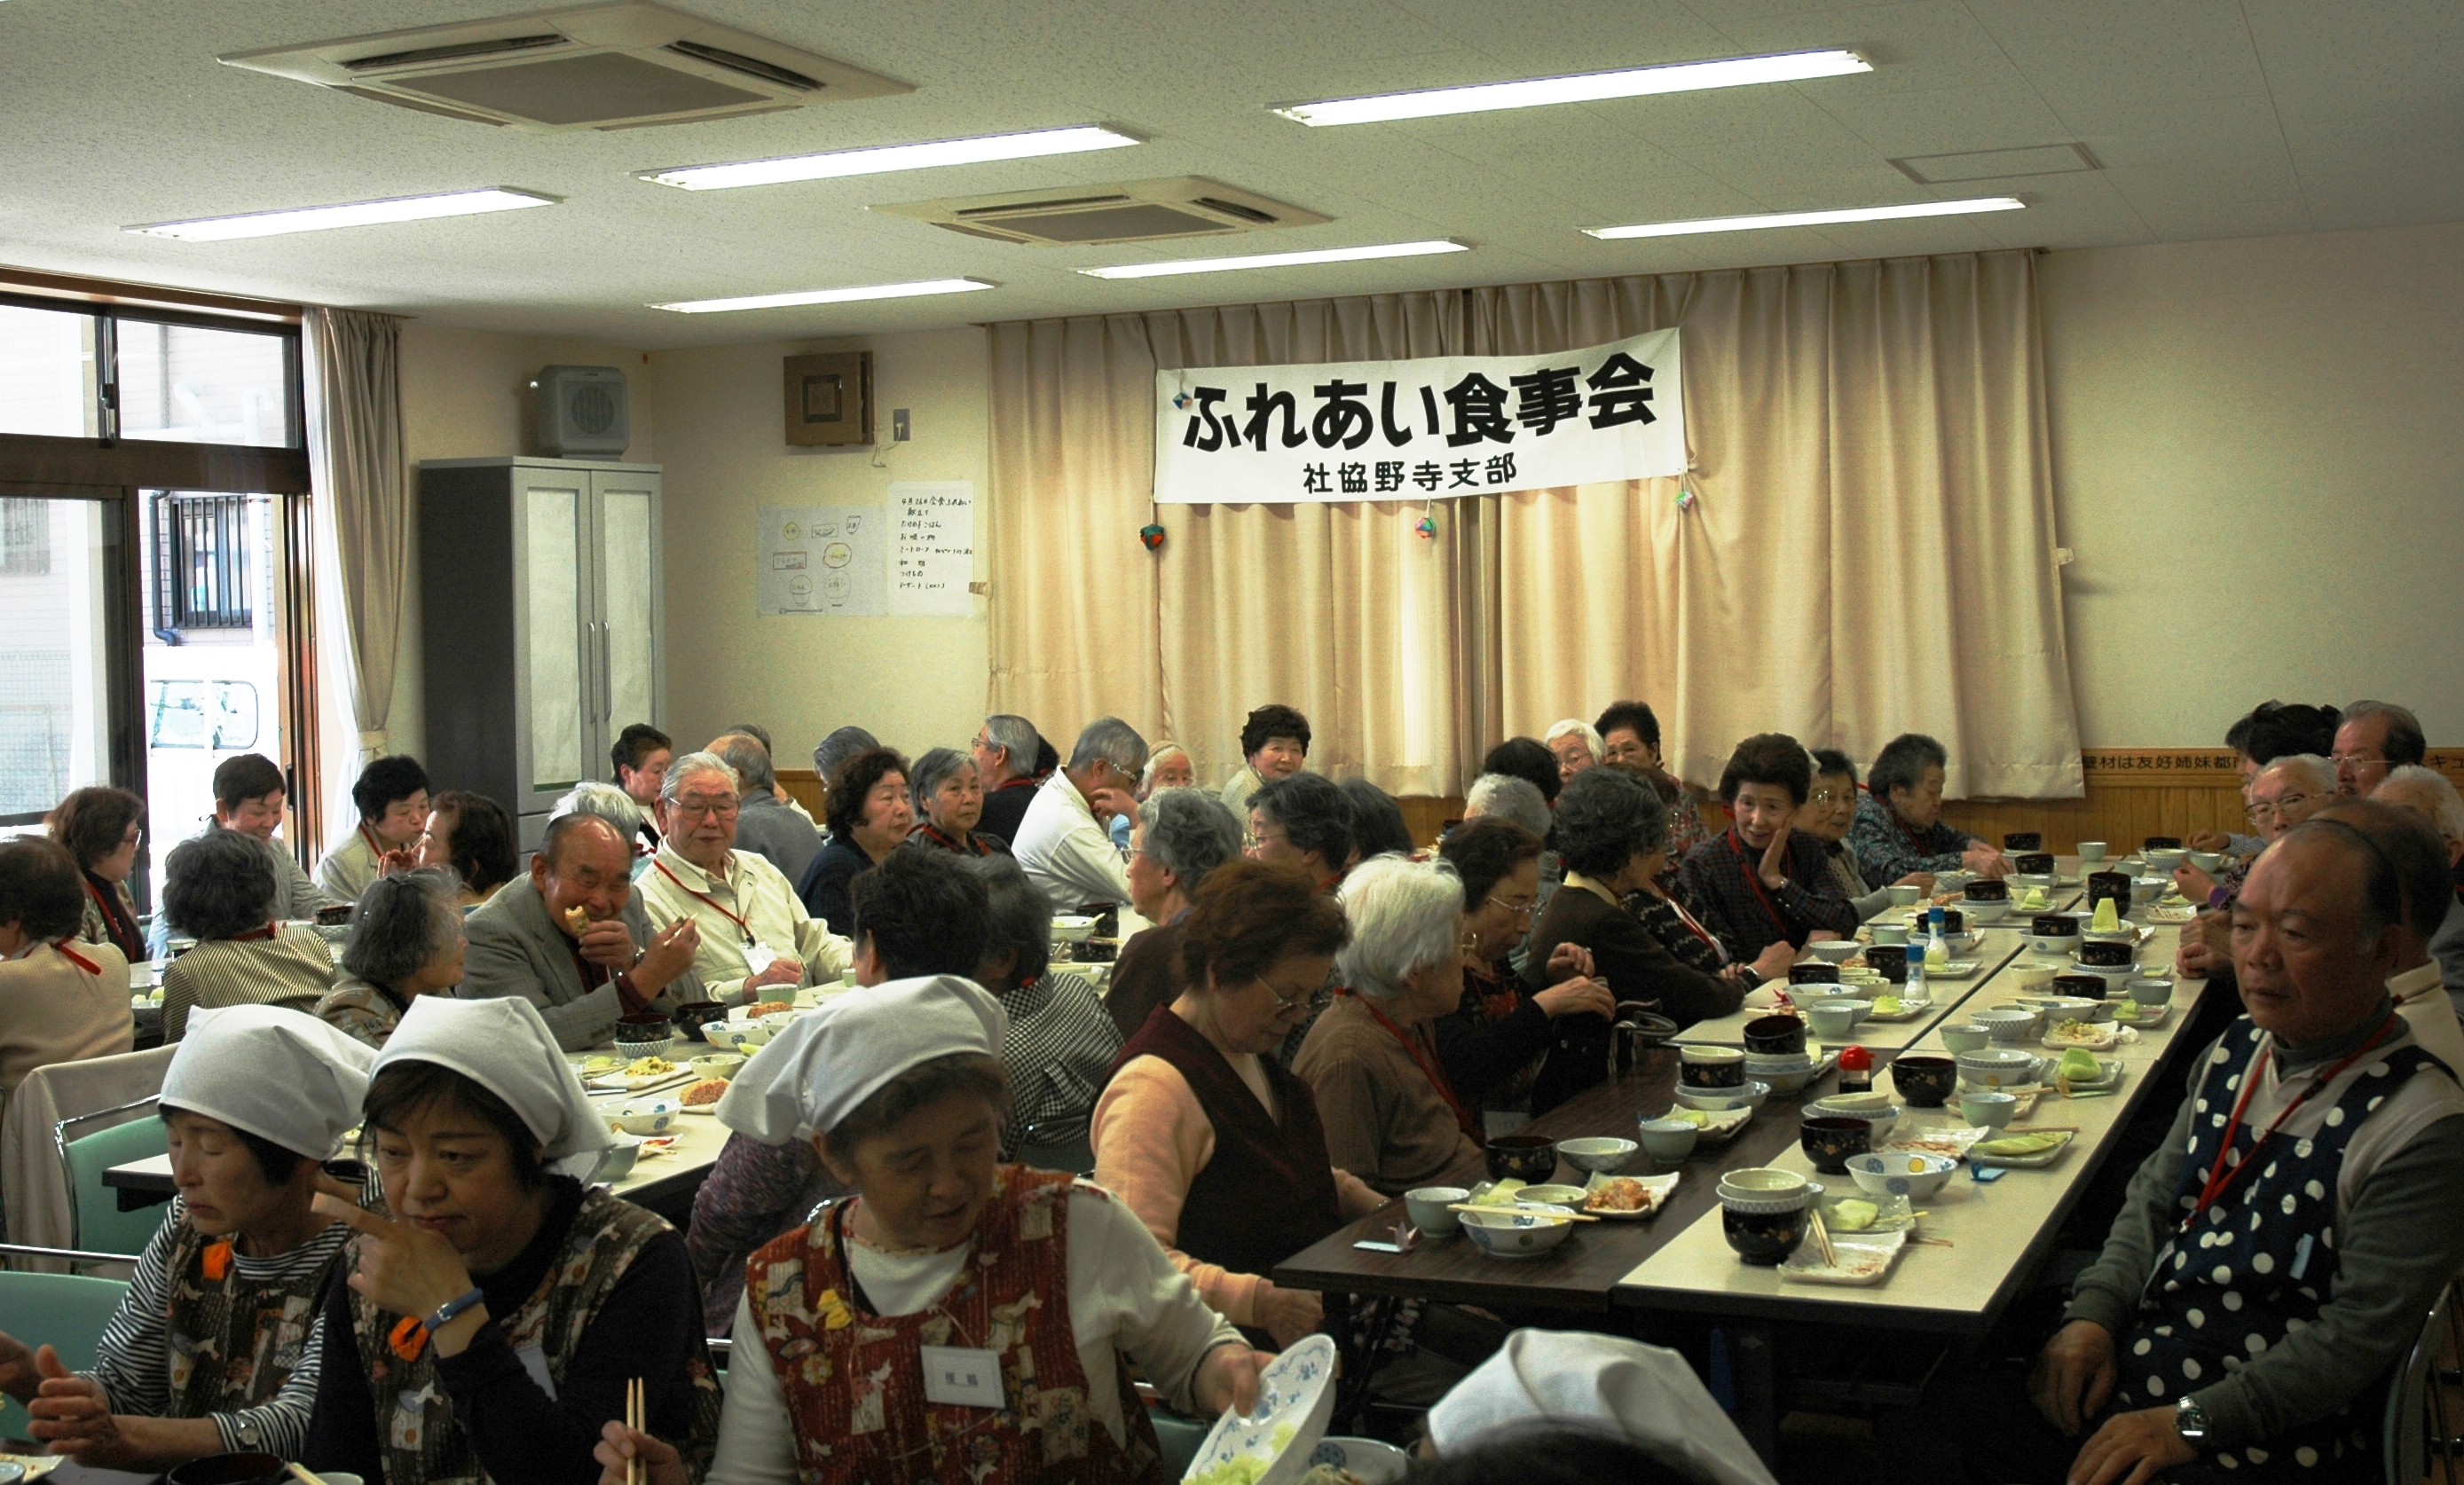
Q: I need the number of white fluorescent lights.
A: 6